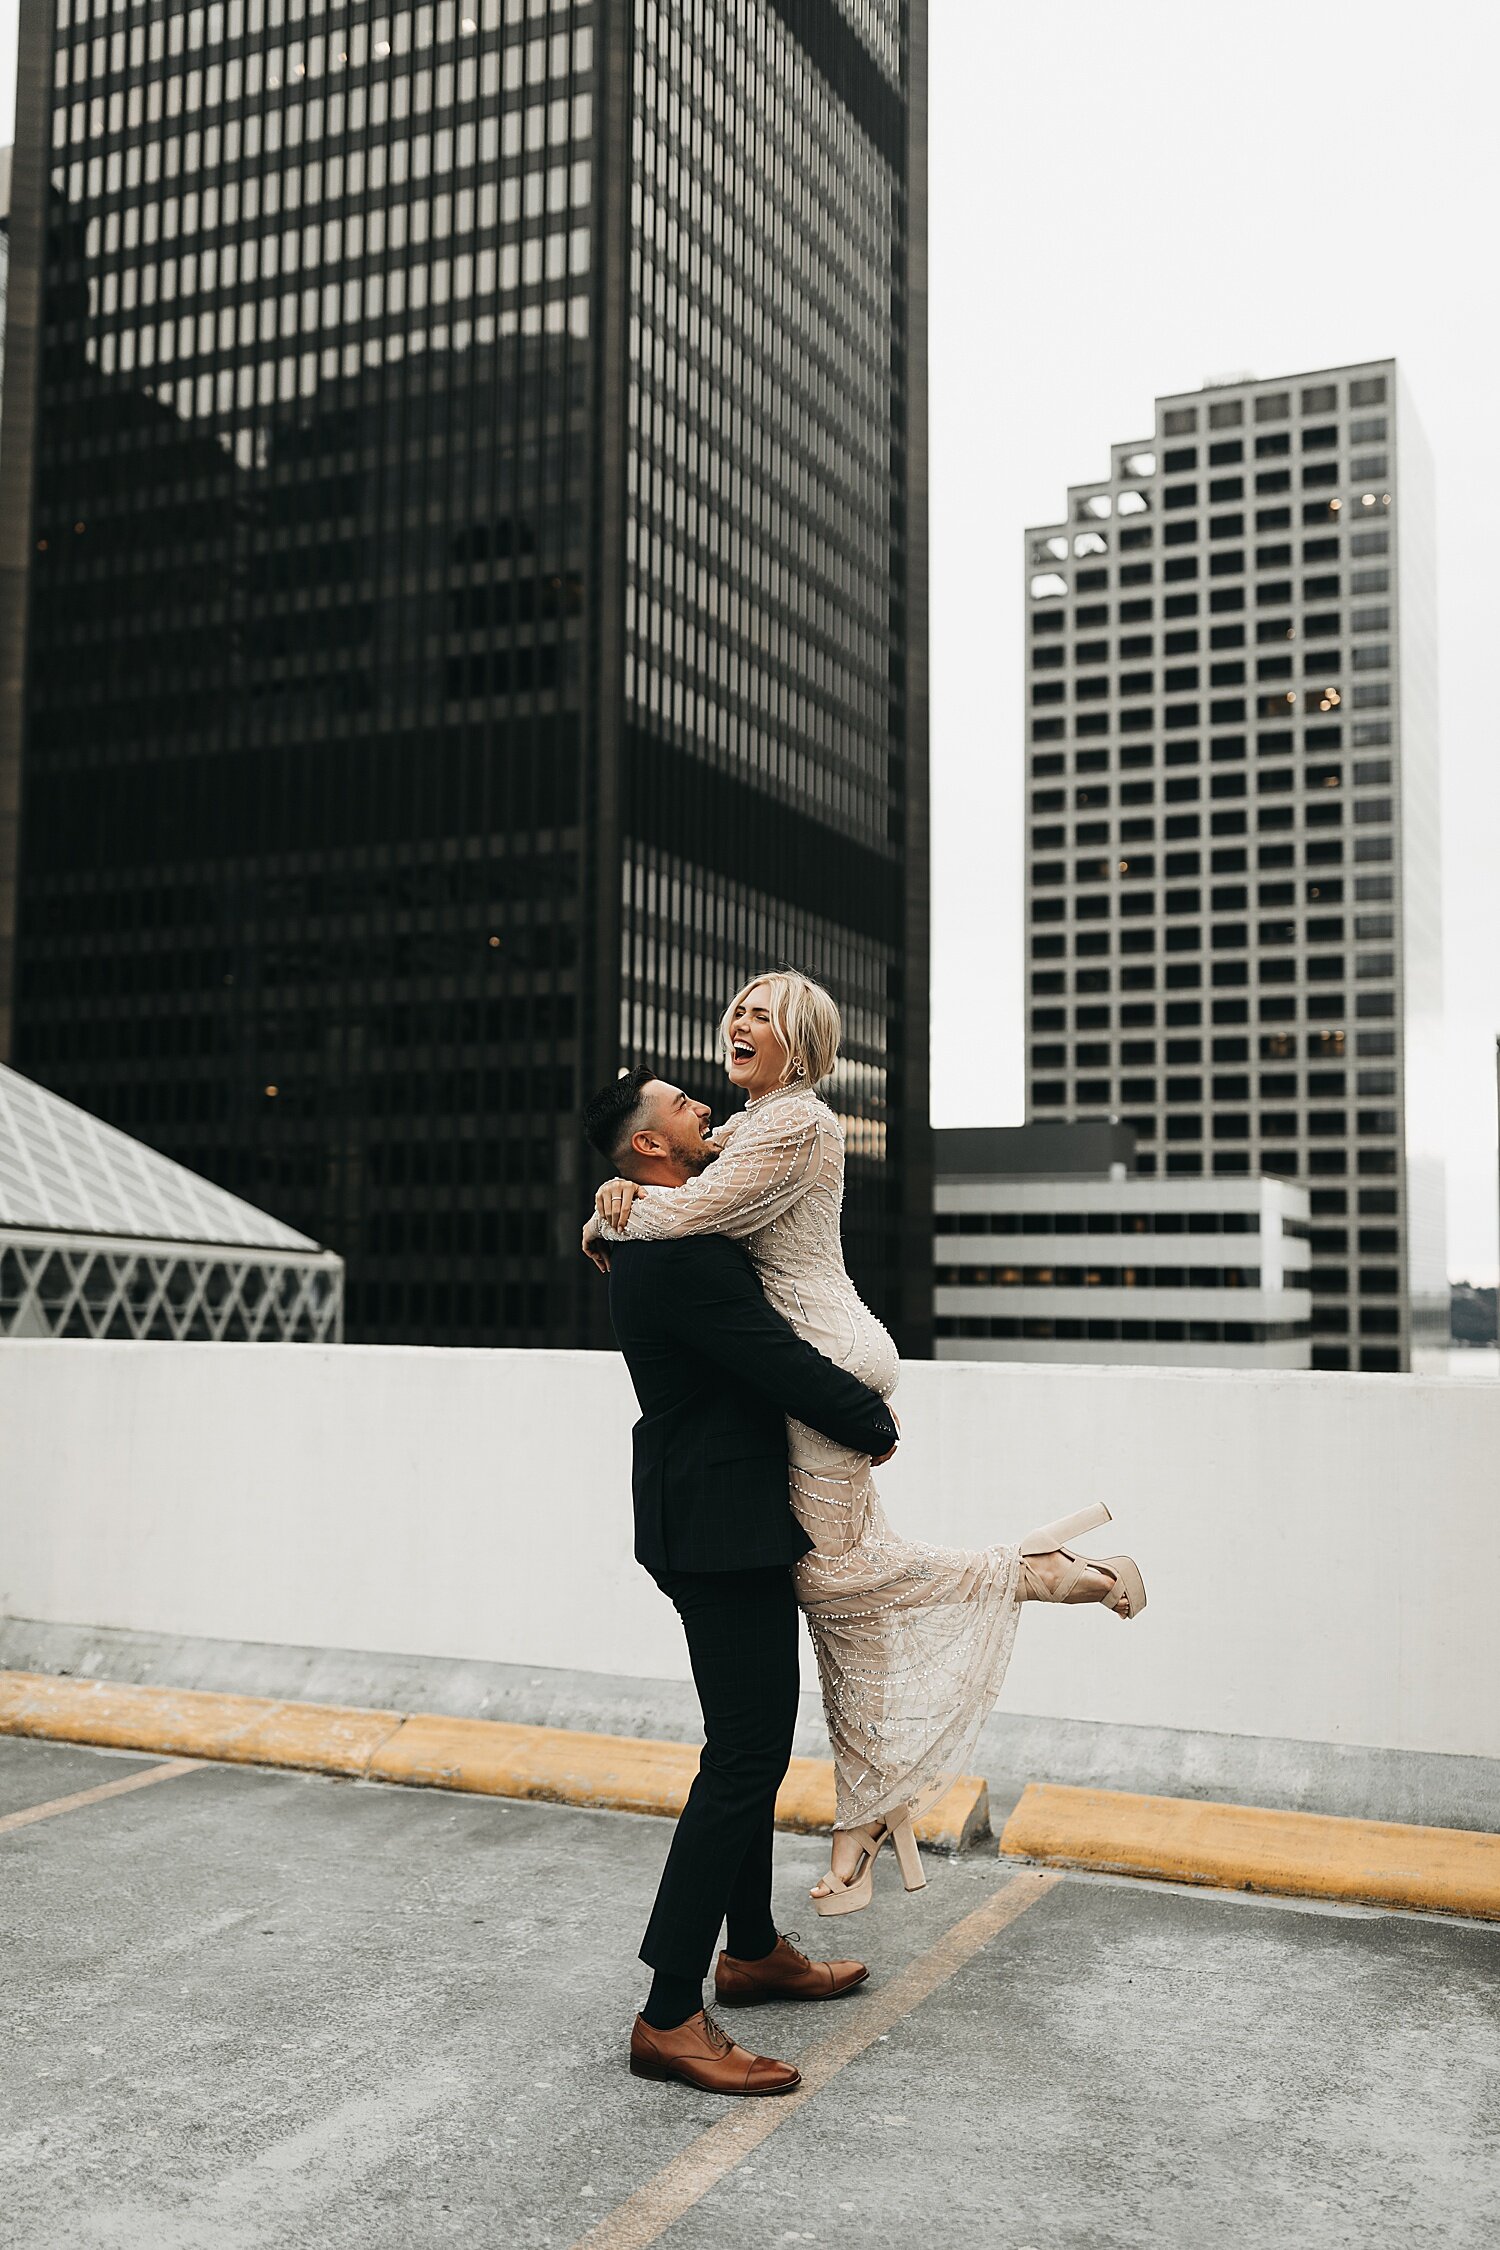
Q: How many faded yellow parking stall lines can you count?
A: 2